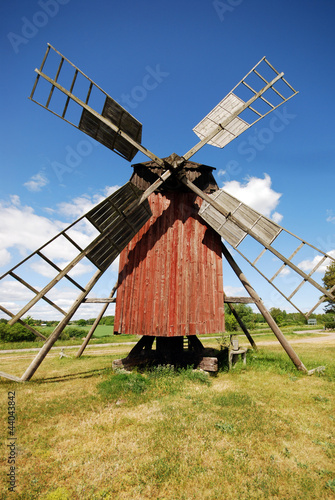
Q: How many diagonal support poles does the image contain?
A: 4